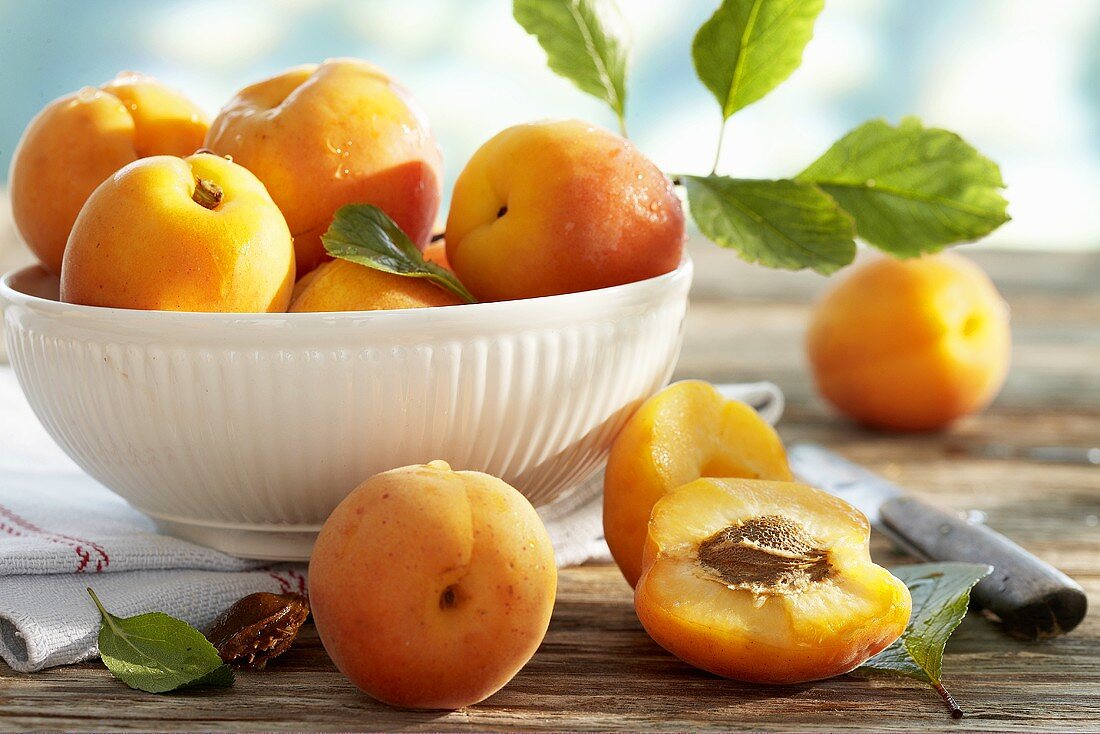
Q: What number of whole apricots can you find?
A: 7